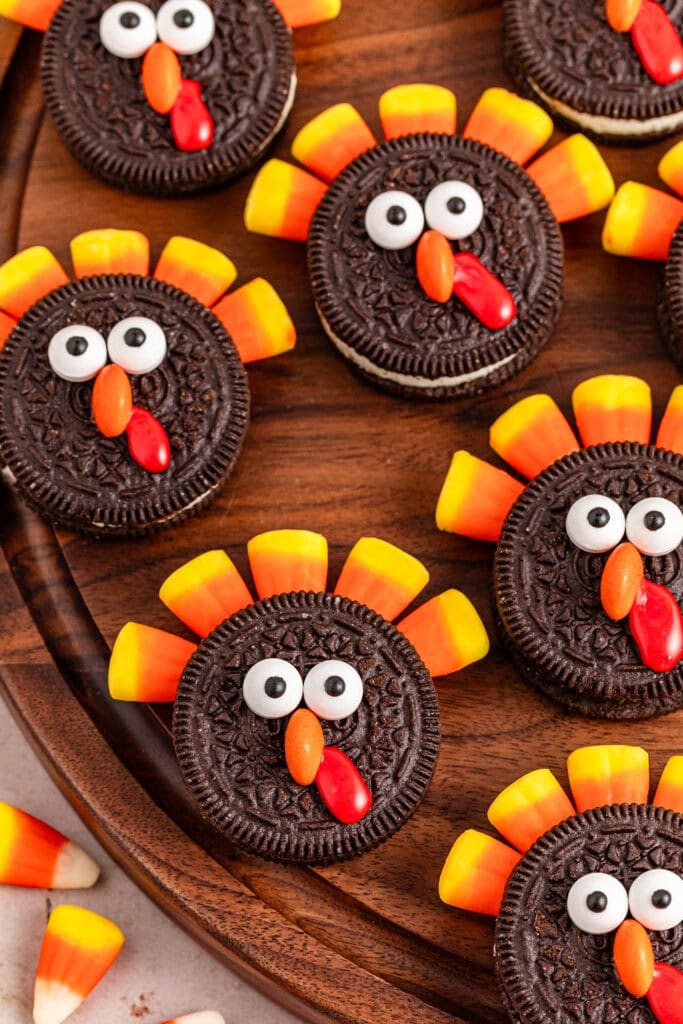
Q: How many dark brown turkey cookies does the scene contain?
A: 8